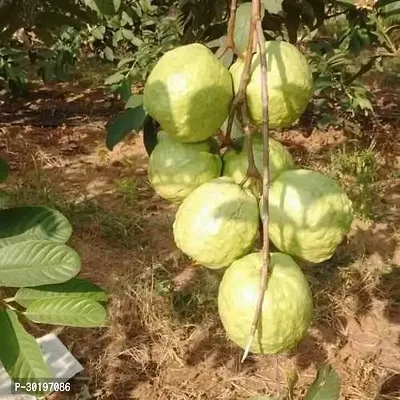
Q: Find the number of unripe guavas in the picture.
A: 7